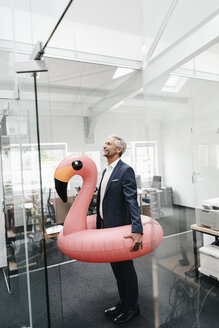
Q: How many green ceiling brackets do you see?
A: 0